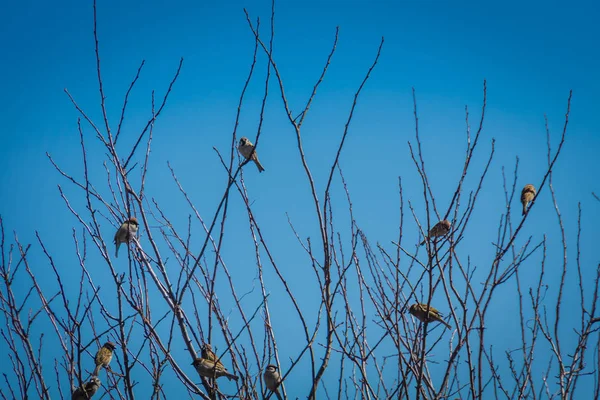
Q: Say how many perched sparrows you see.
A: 10